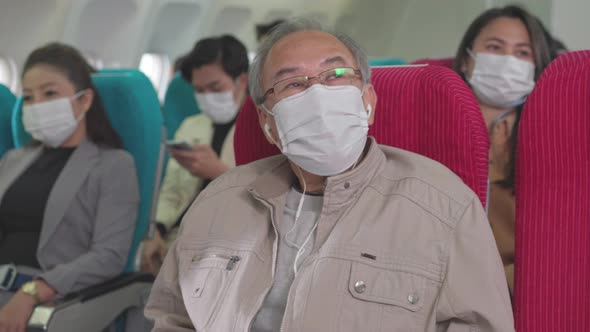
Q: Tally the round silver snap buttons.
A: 2